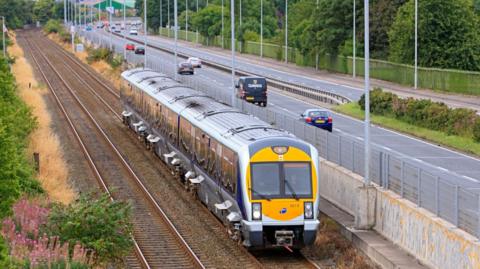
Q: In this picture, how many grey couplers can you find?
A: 1